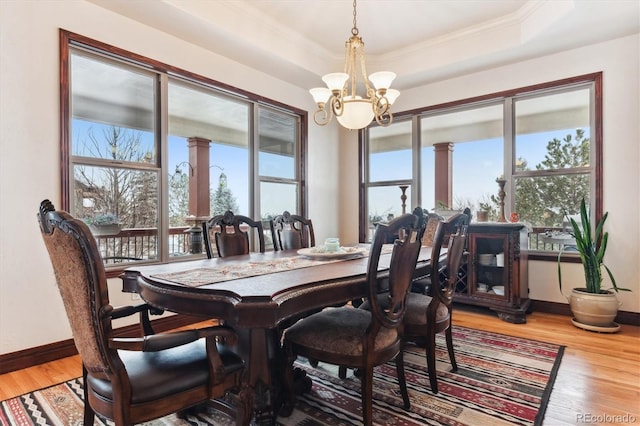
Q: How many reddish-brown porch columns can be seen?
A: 2